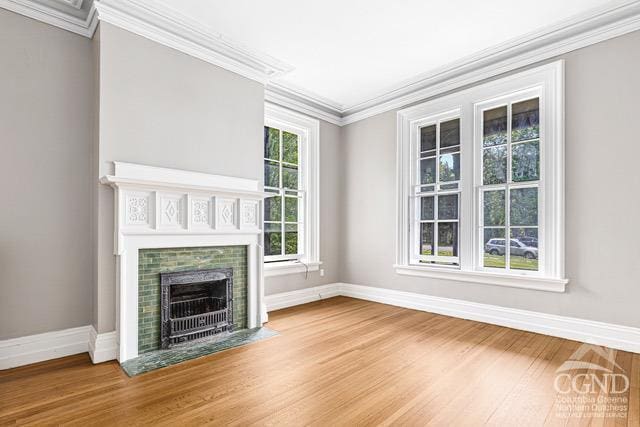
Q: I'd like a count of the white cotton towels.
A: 0